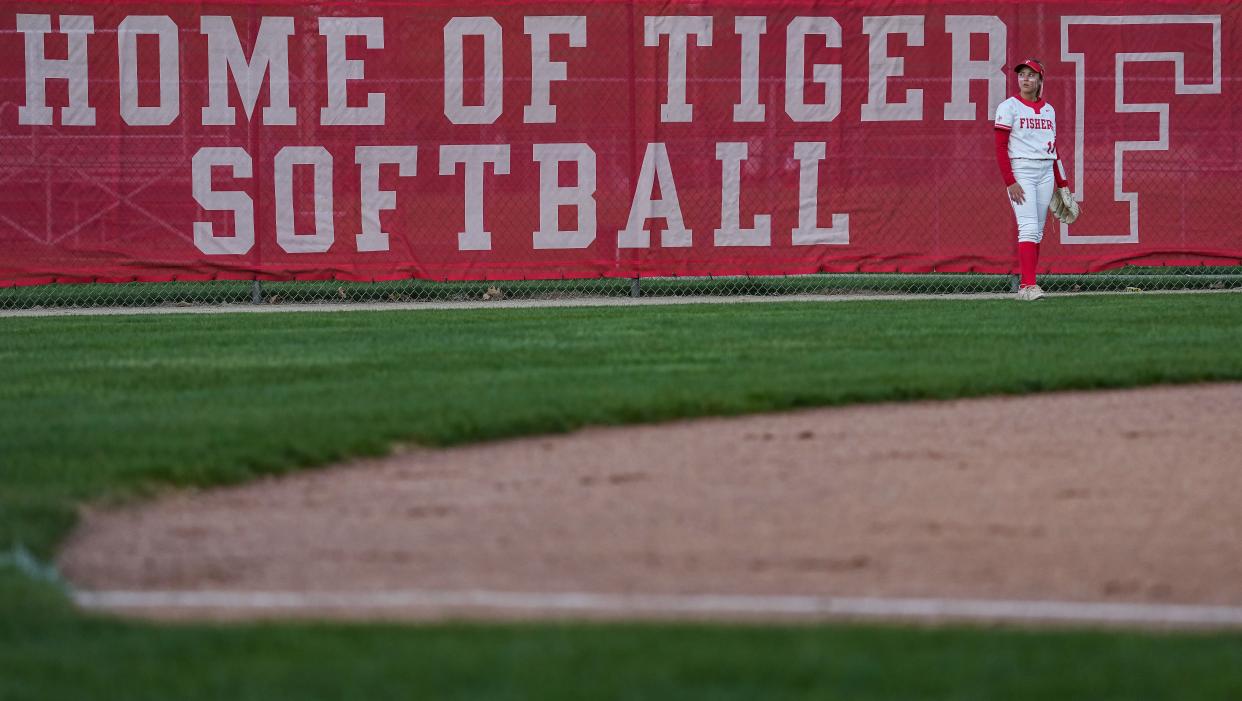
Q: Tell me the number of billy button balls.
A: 0